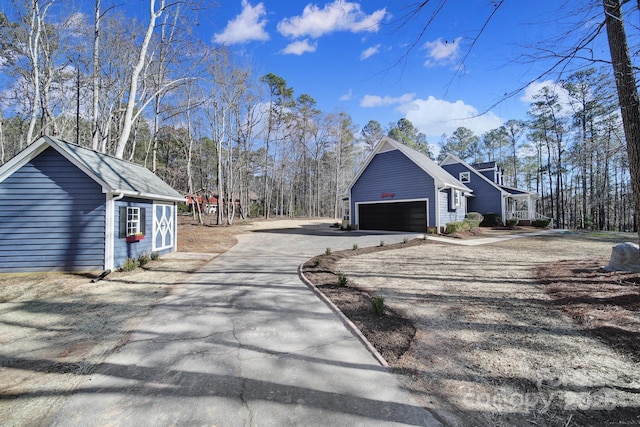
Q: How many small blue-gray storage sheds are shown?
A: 1